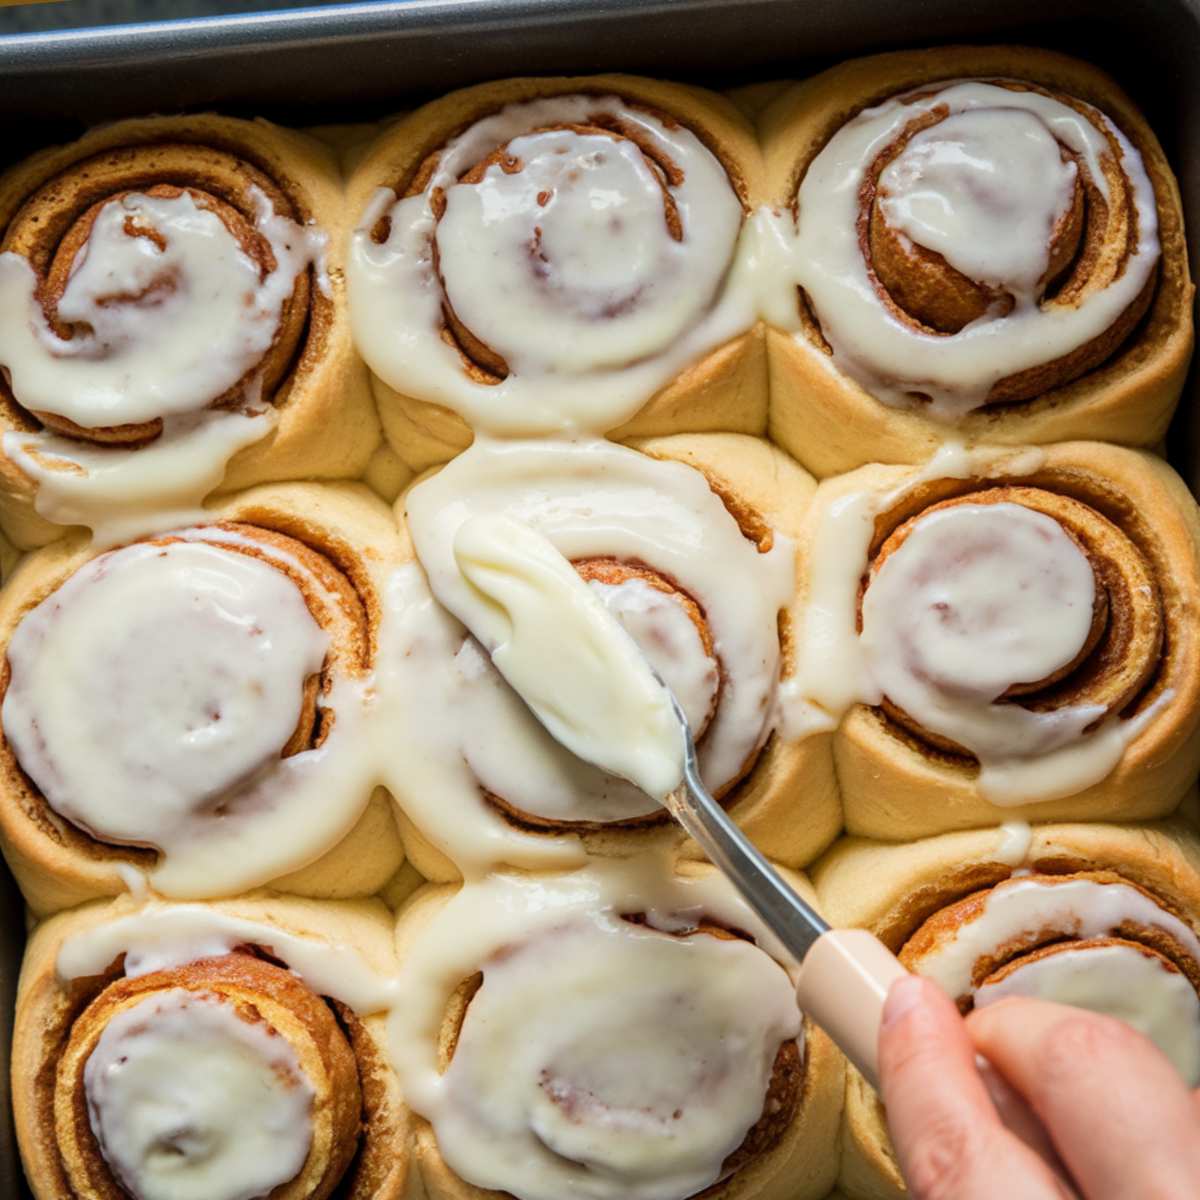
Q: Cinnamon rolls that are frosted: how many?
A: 9